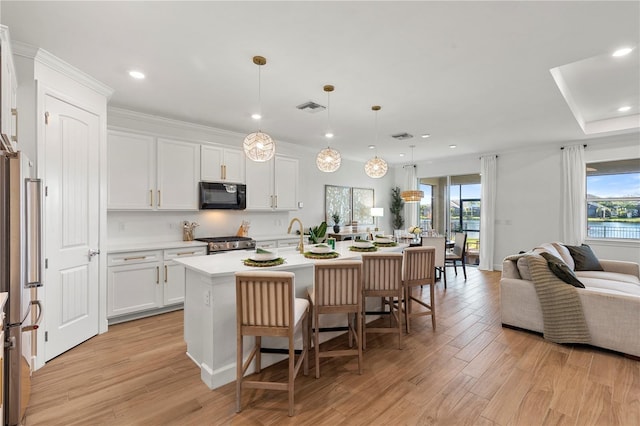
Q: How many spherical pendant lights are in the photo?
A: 3